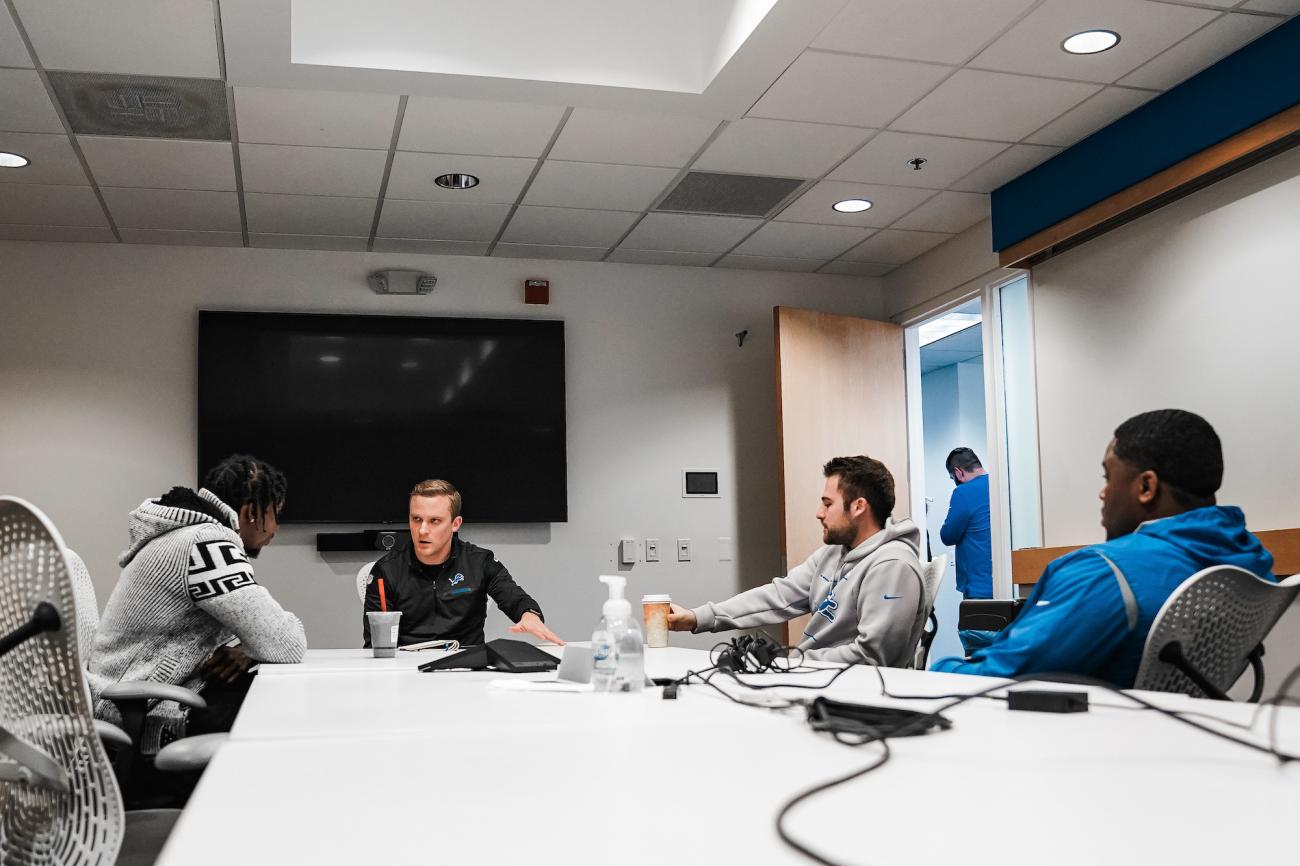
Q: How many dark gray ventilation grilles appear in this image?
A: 2